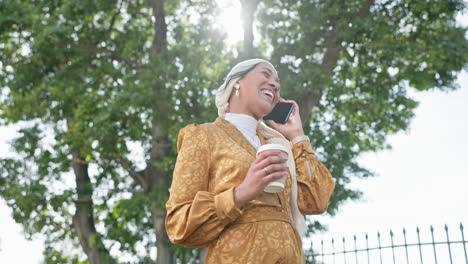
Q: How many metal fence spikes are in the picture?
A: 13